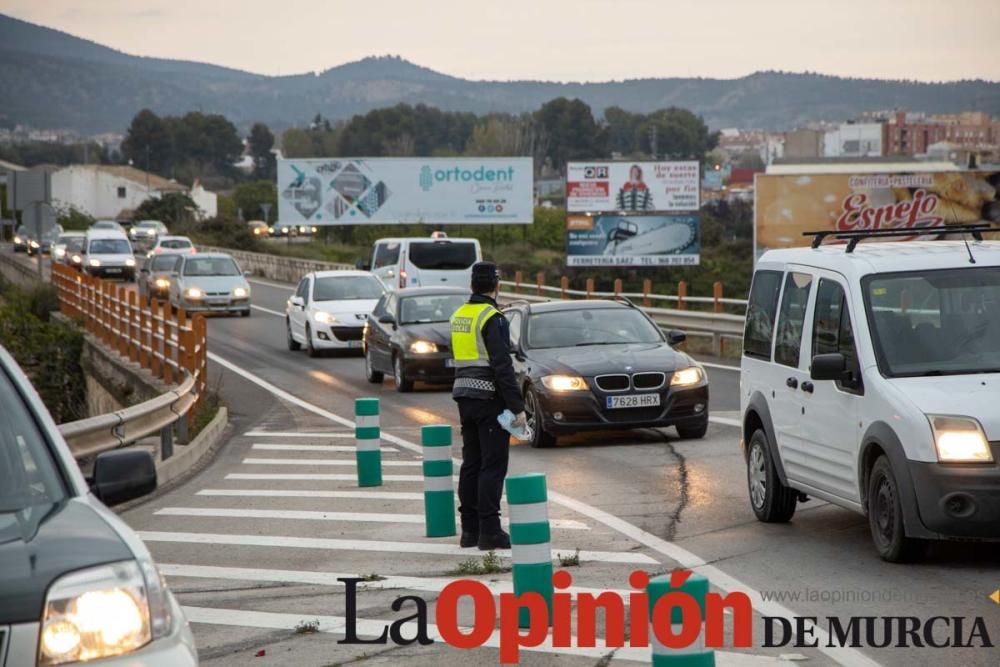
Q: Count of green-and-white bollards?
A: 4